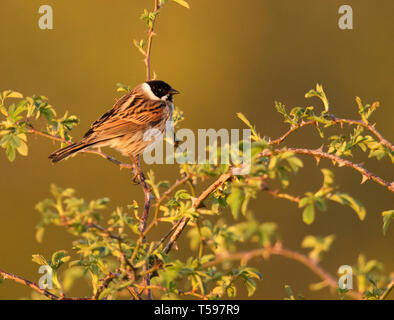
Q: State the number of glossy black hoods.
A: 1